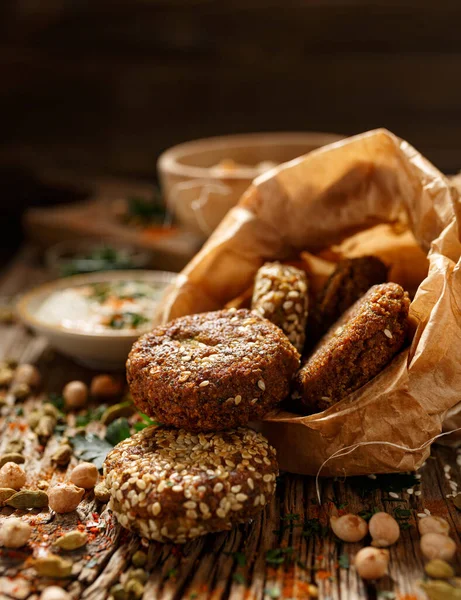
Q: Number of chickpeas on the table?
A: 13